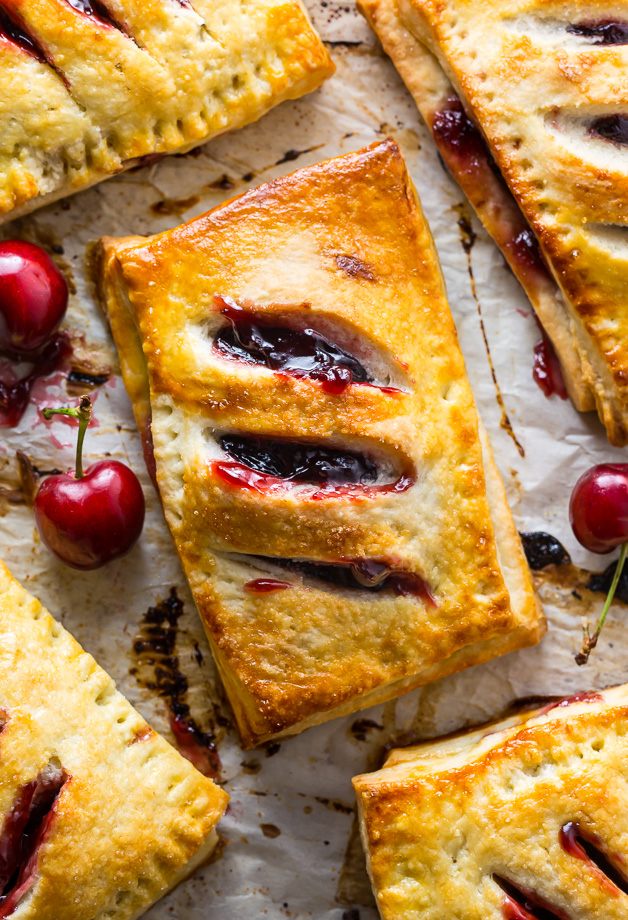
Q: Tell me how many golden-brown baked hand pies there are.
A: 5